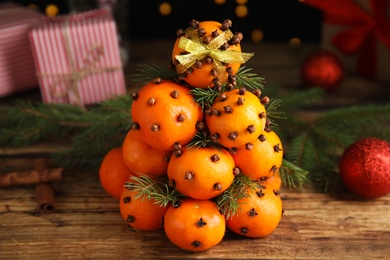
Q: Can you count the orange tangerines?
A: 11